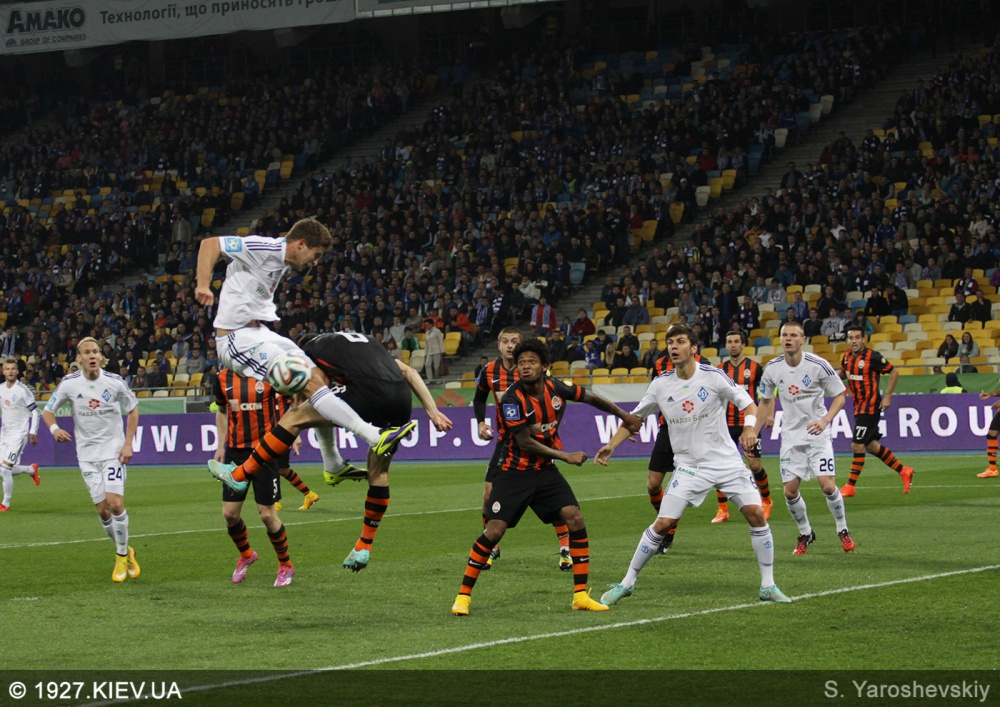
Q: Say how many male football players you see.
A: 14